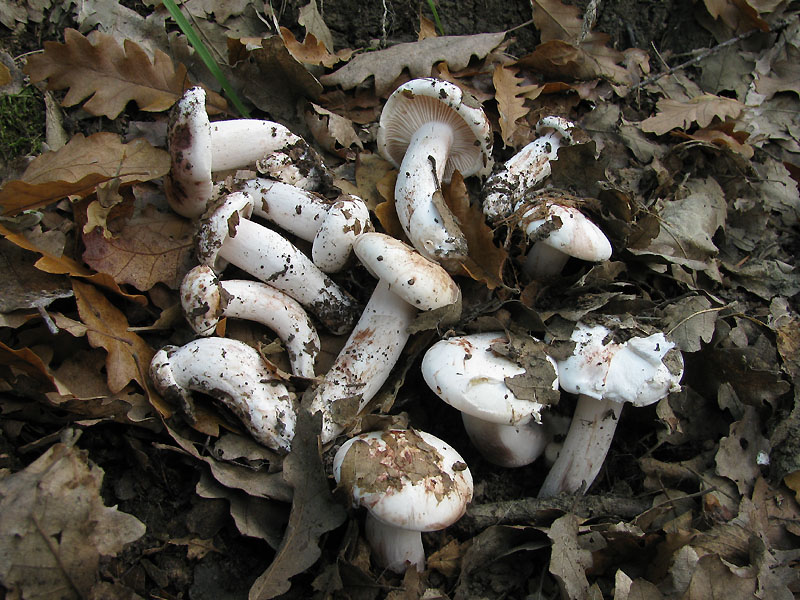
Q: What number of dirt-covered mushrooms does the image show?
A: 12